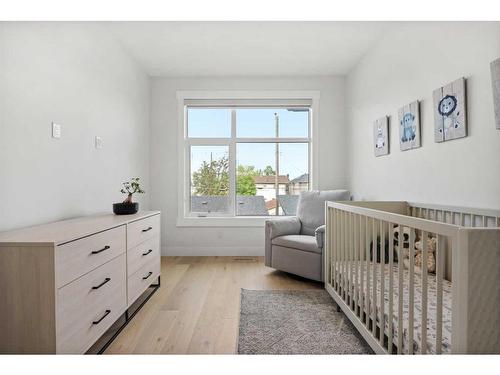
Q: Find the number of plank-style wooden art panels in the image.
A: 4